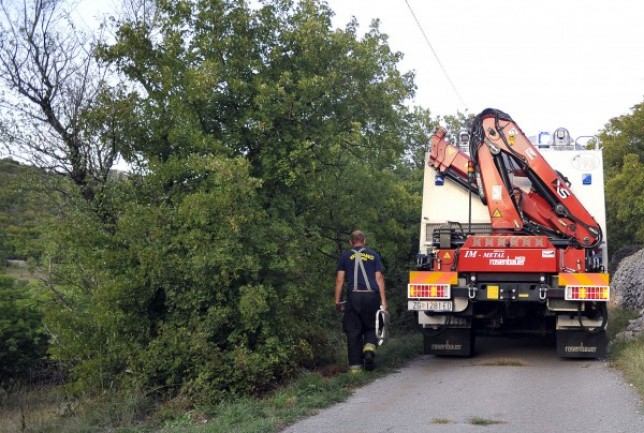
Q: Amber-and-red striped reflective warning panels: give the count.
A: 2